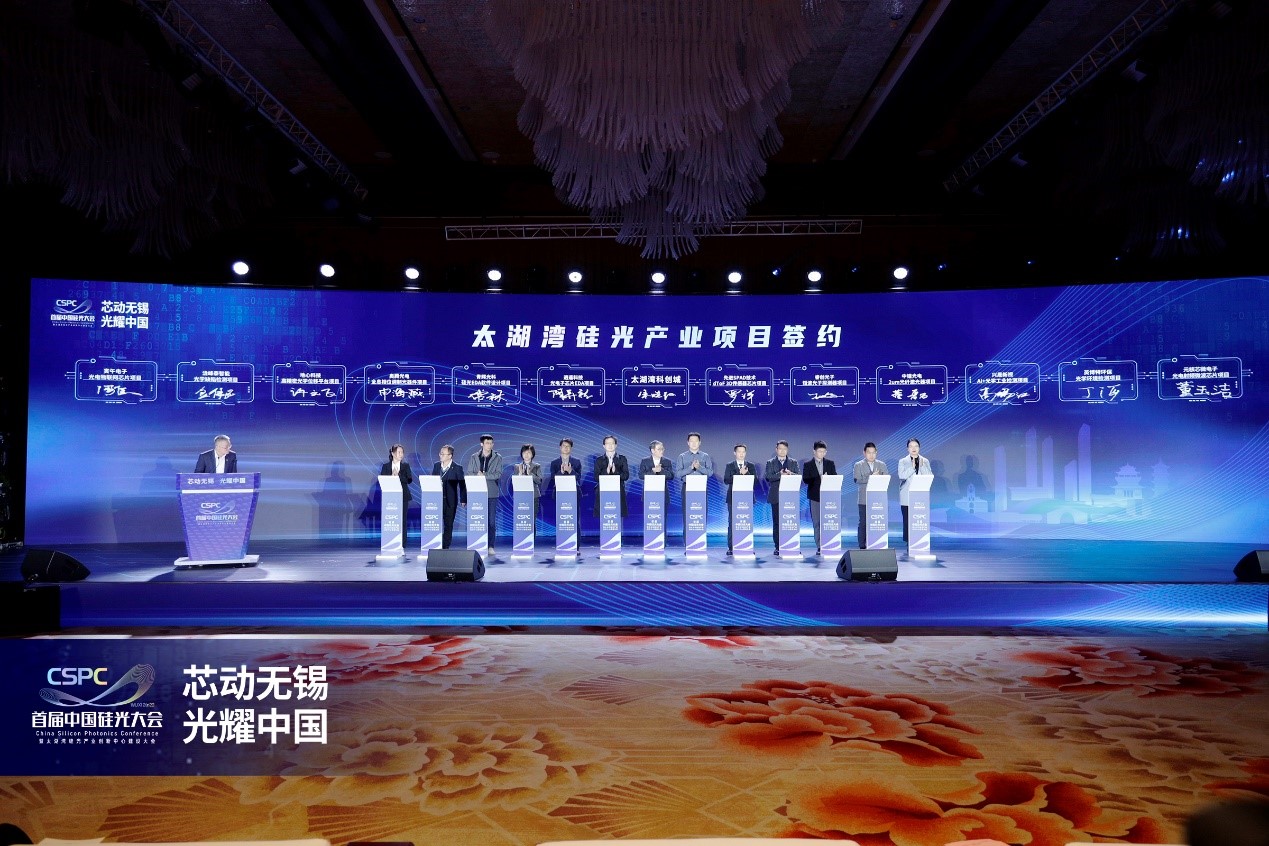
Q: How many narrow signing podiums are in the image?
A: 13